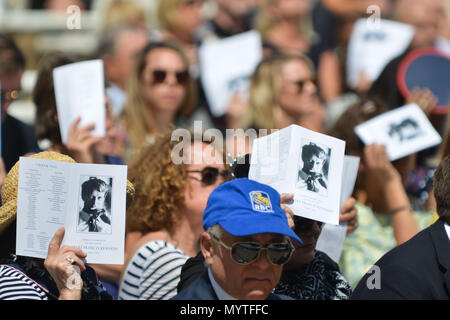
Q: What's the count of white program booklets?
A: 6